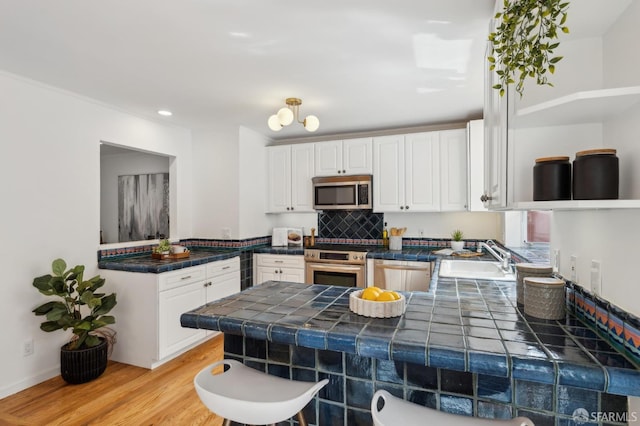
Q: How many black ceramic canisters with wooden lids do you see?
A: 2